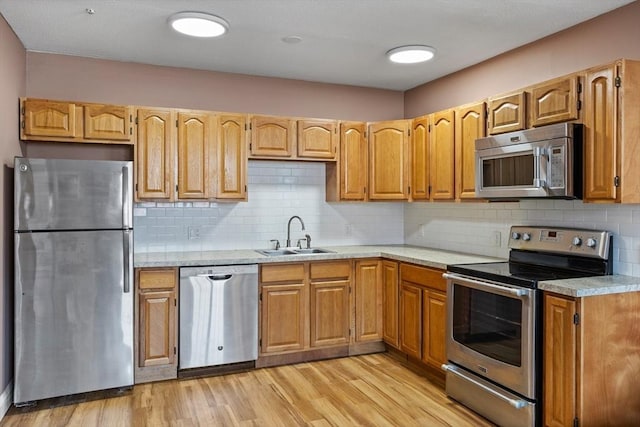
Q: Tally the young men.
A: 0